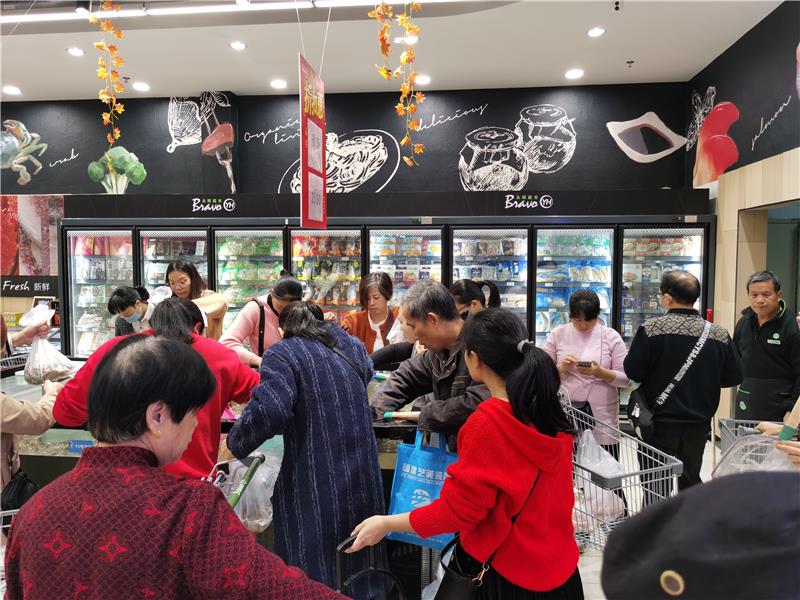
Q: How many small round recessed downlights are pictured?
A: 9